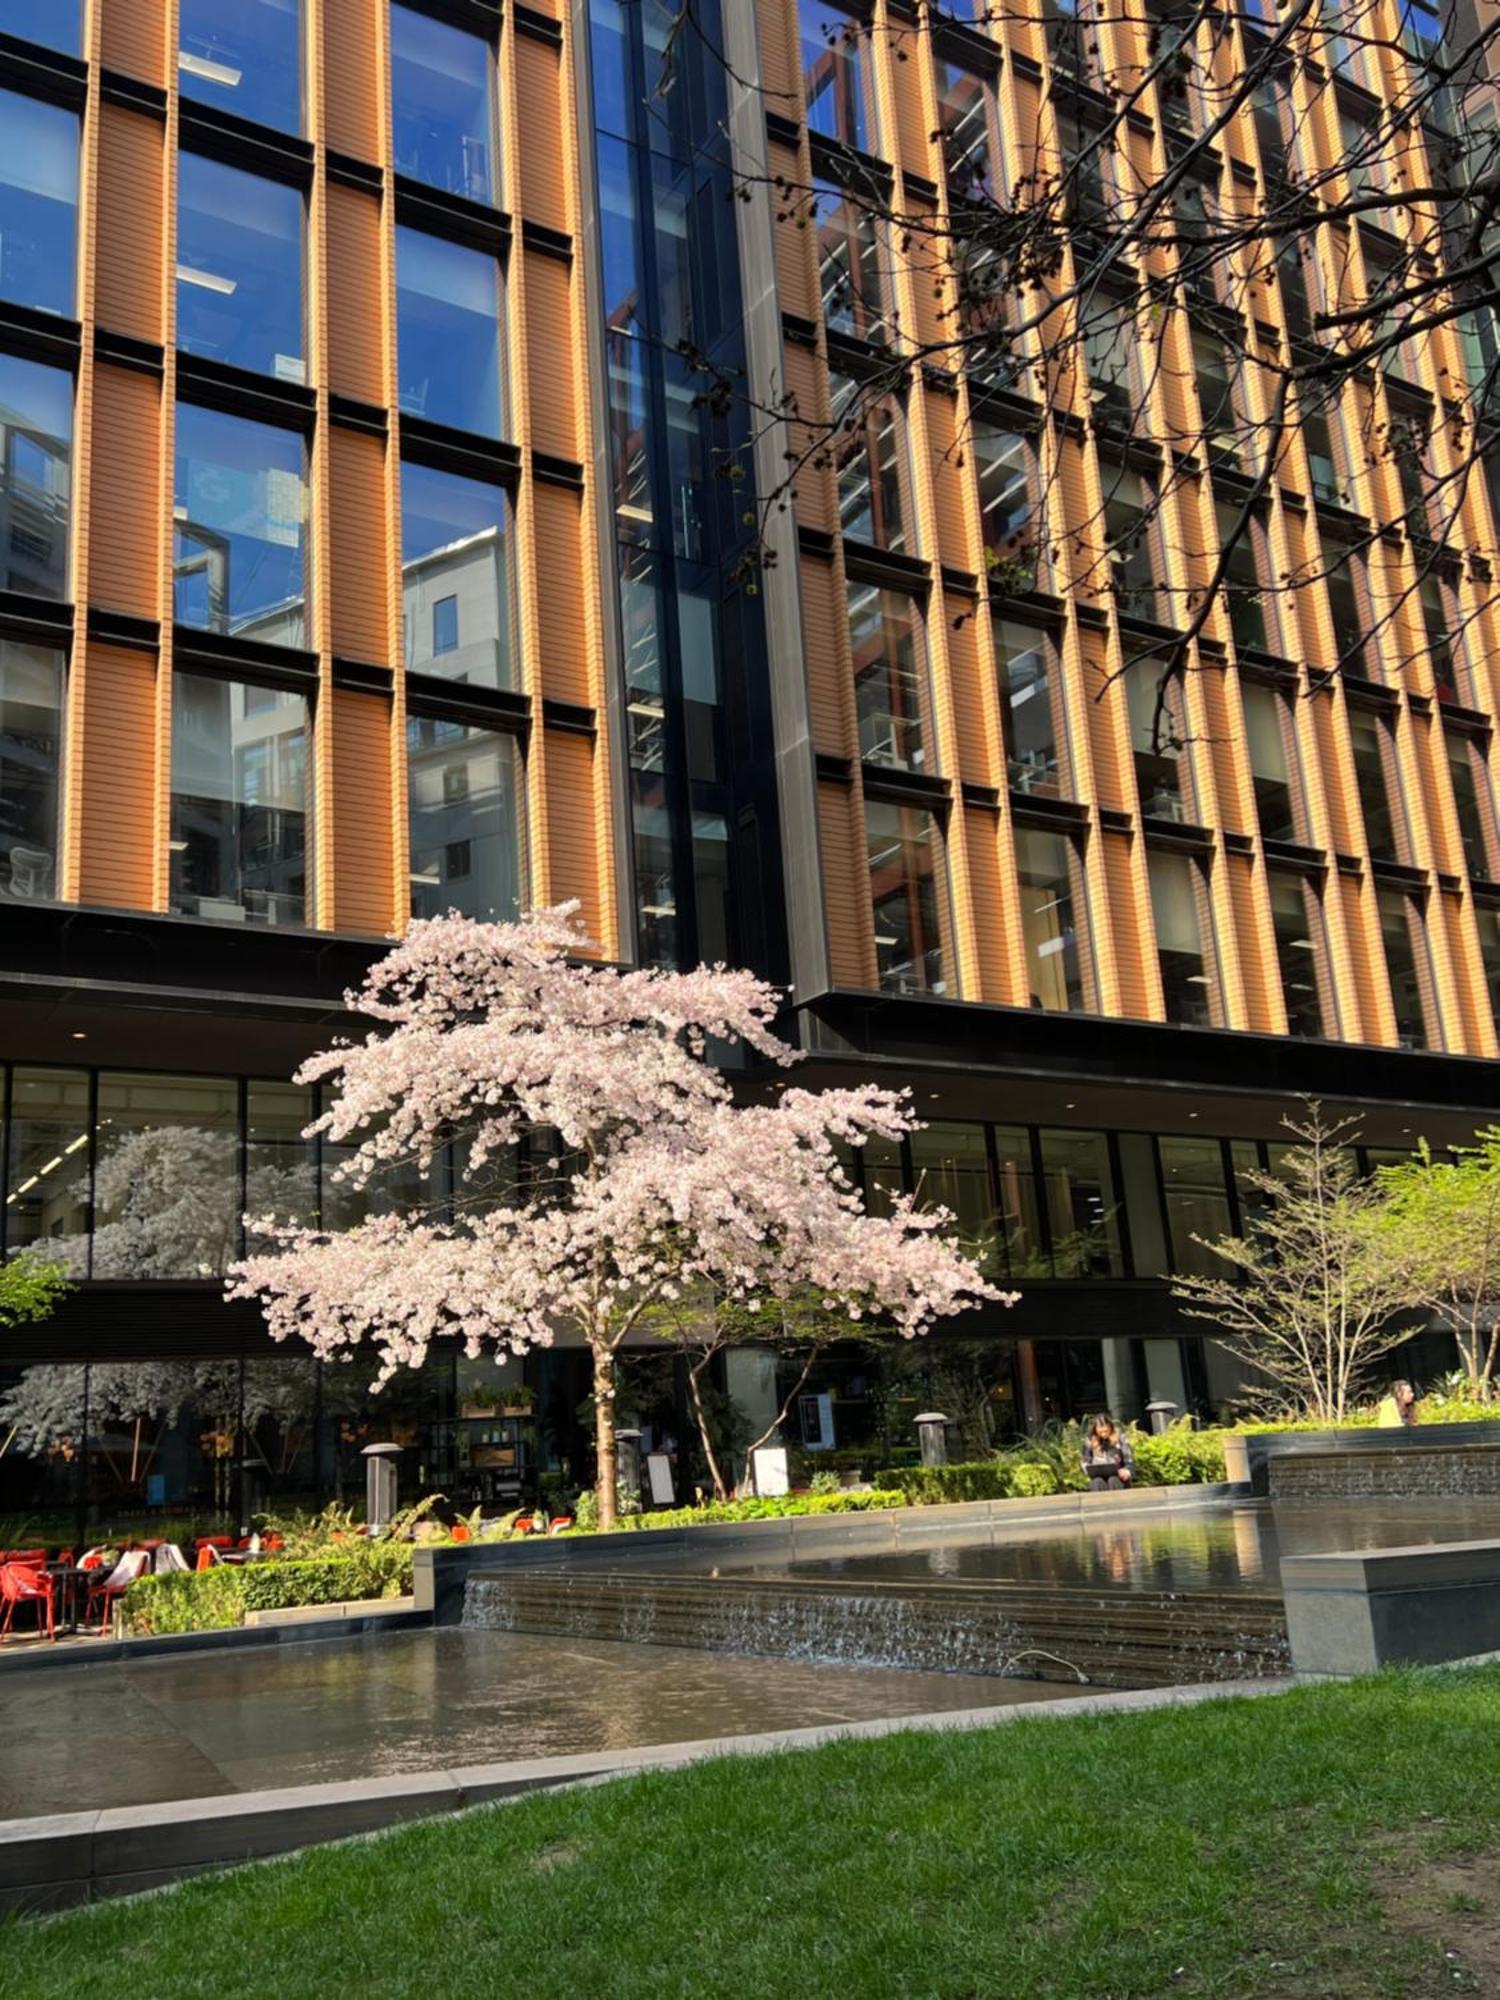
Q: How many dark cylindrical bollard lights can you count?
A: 4